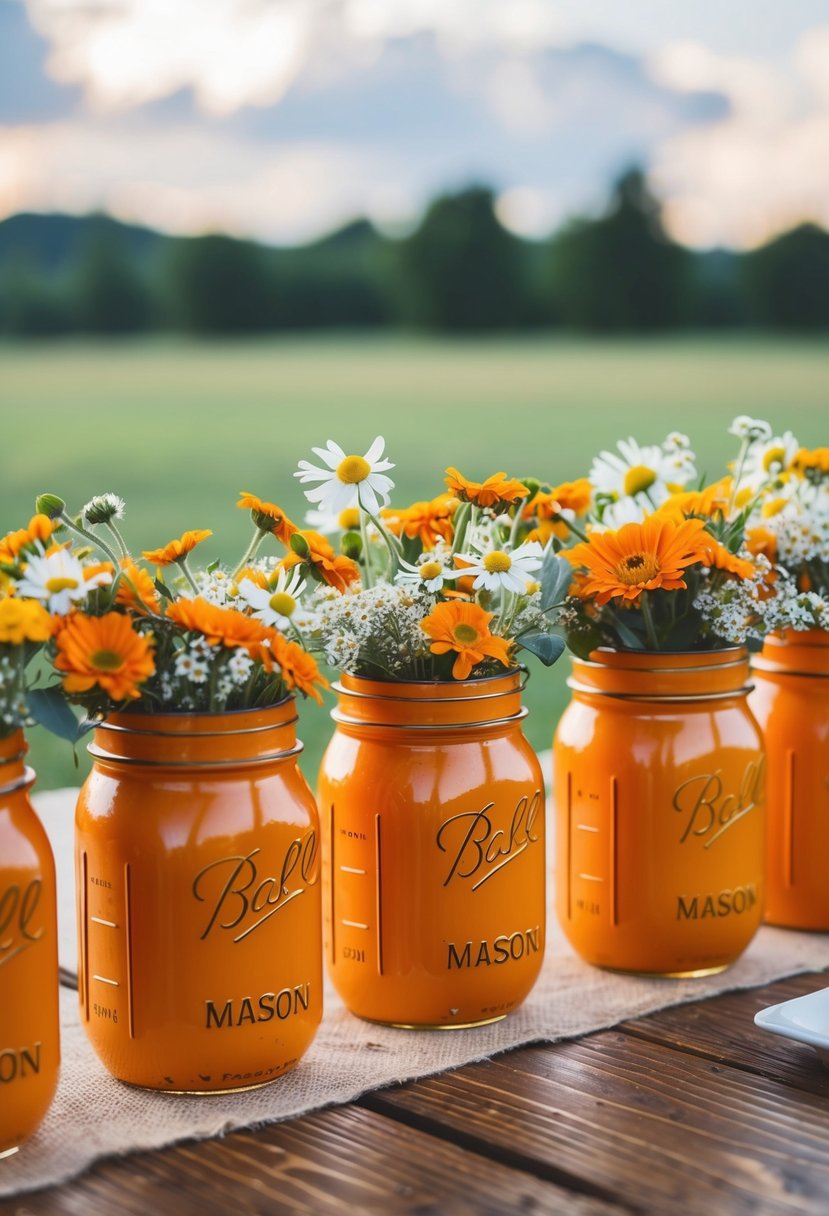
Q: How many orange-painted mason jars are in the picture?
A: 5